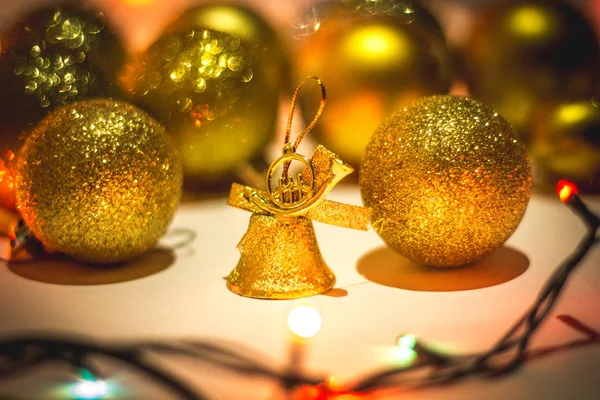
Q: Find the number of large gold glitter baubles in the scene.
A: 2